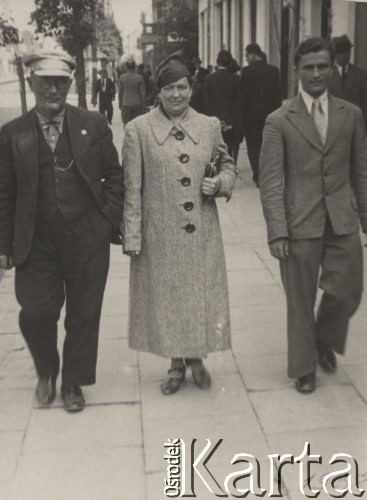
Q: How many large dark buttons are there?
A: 5